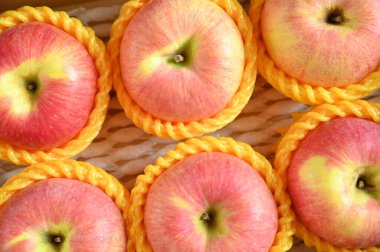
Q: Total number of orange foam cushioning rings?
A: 6